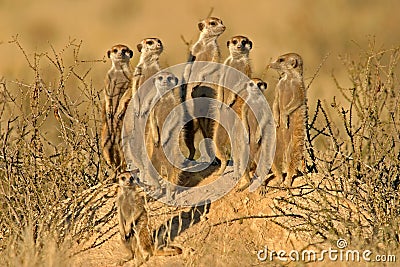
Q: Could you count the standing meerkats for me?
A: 8